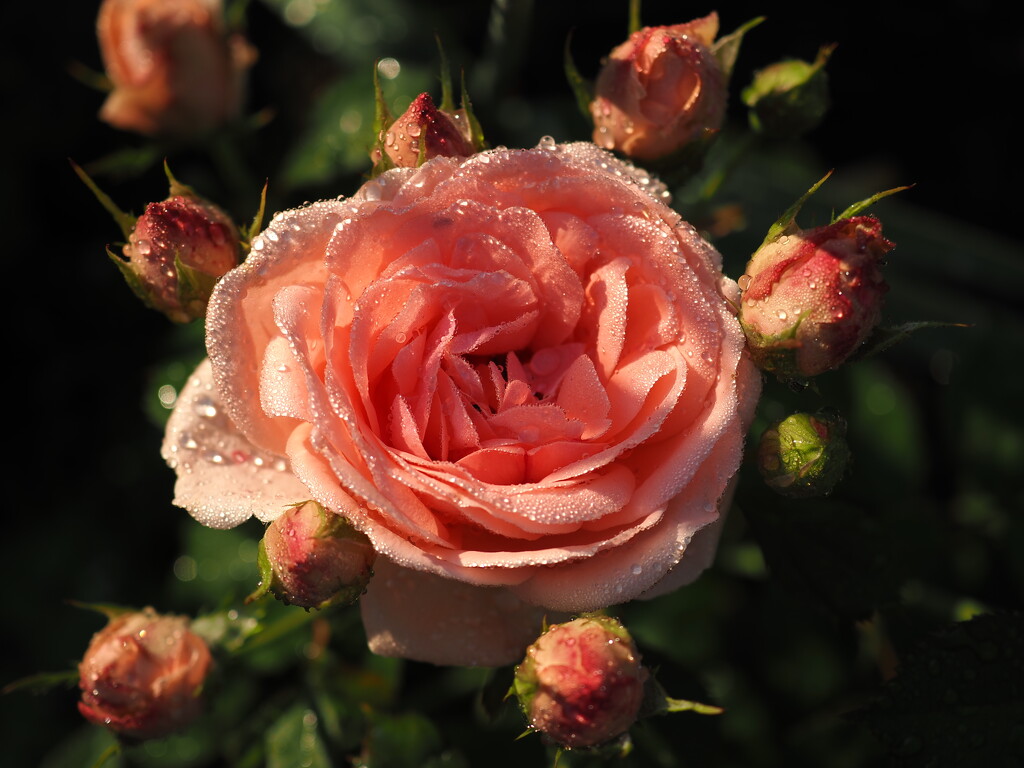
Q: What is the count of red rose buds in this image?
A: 8